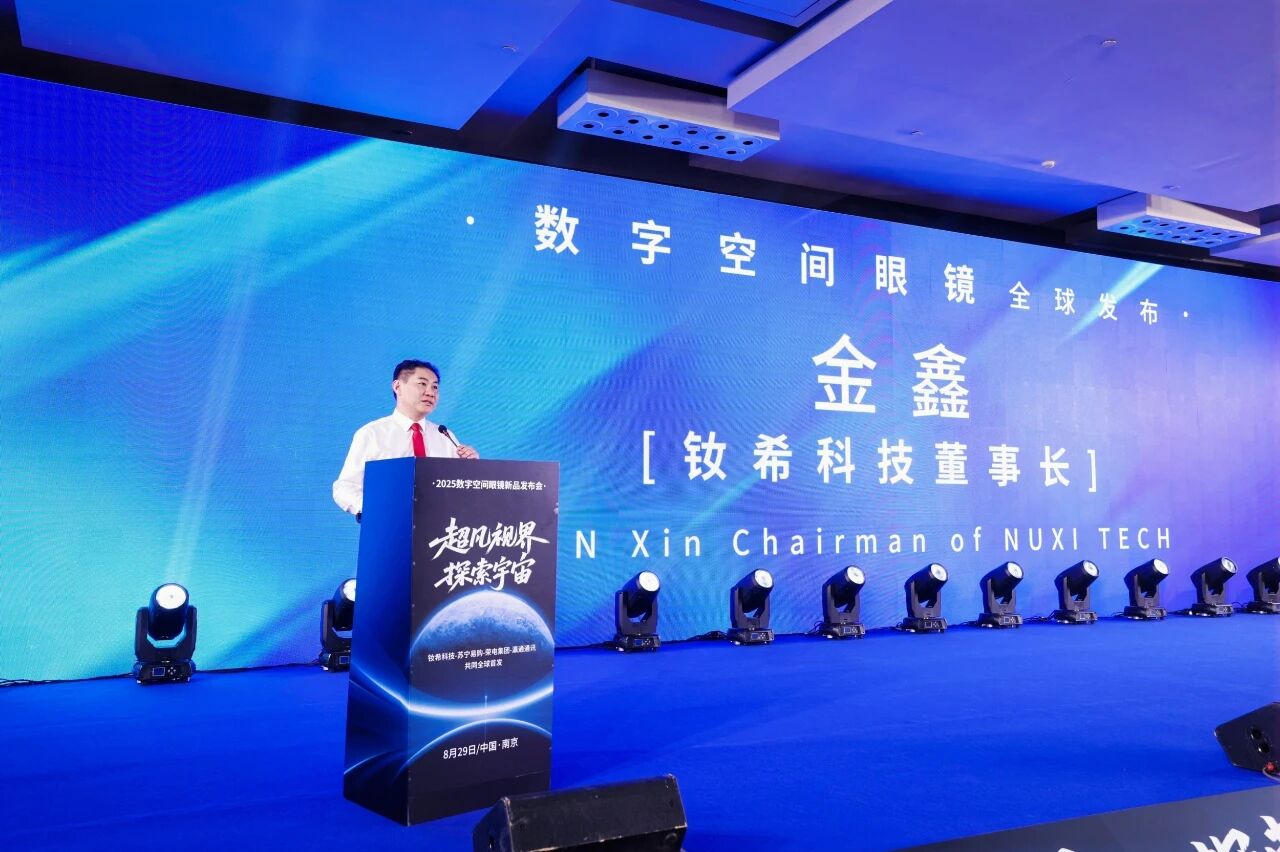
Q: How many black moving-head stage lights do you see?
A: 11